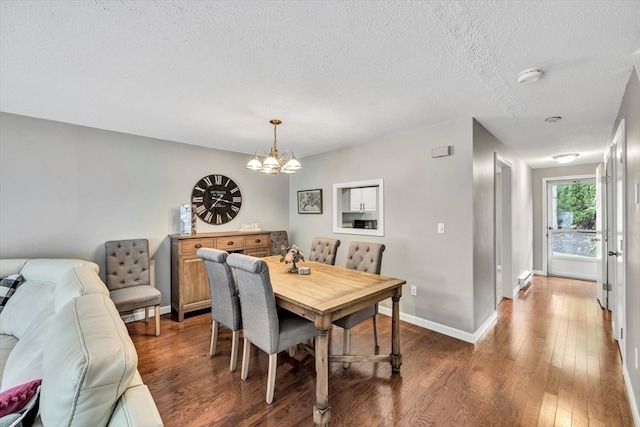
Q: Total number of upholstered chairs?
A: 6